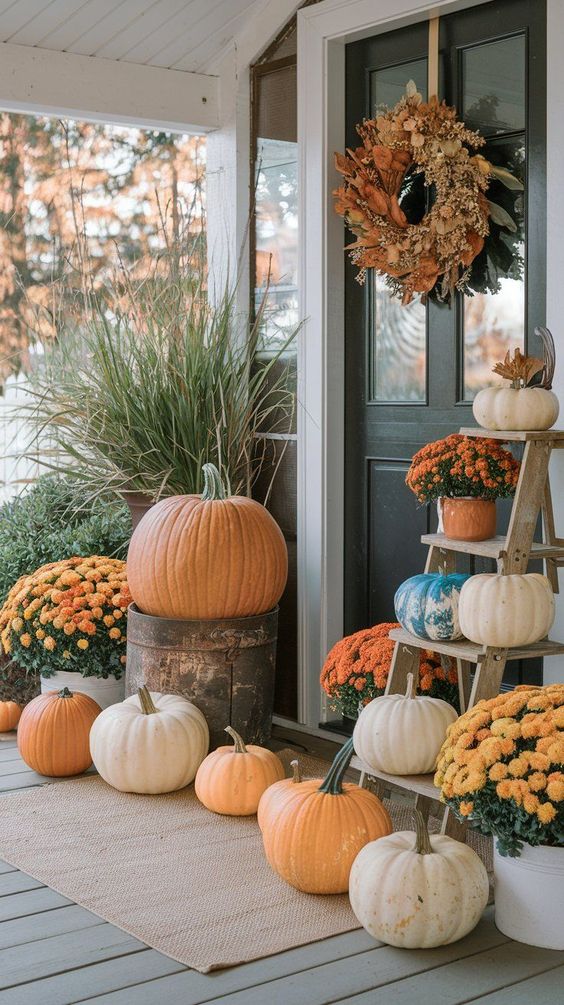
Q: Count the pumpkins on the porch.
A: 12